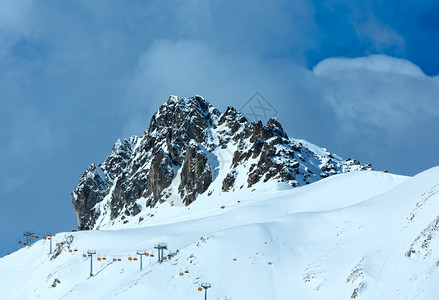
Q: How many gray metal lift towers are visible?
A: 6